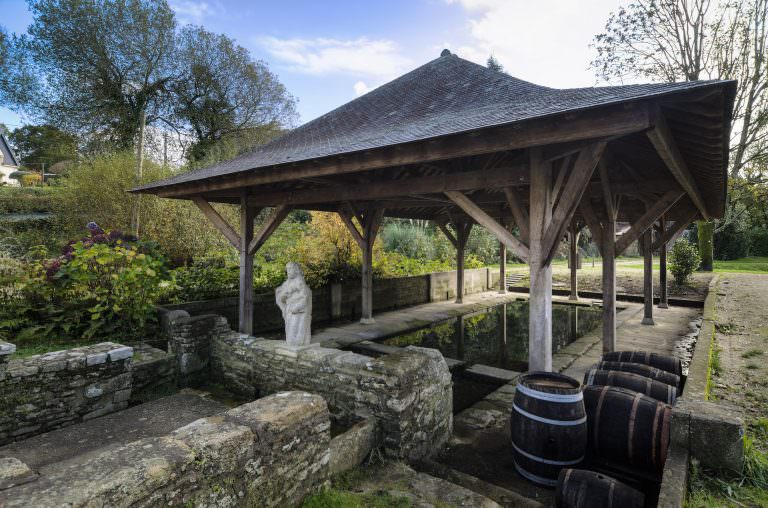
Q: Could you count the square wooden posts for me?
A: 9